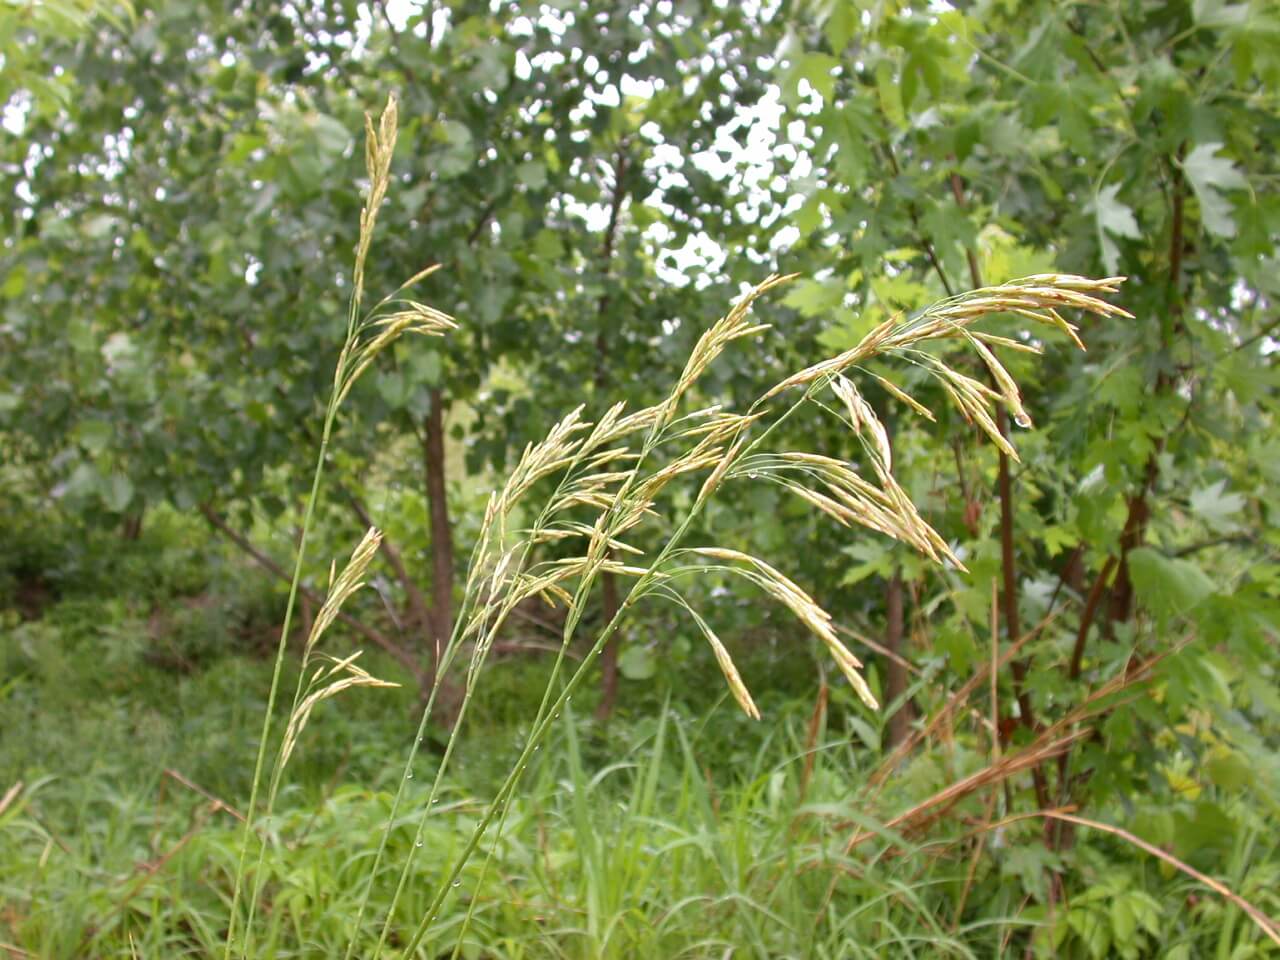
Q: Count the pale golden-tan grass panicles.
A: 6